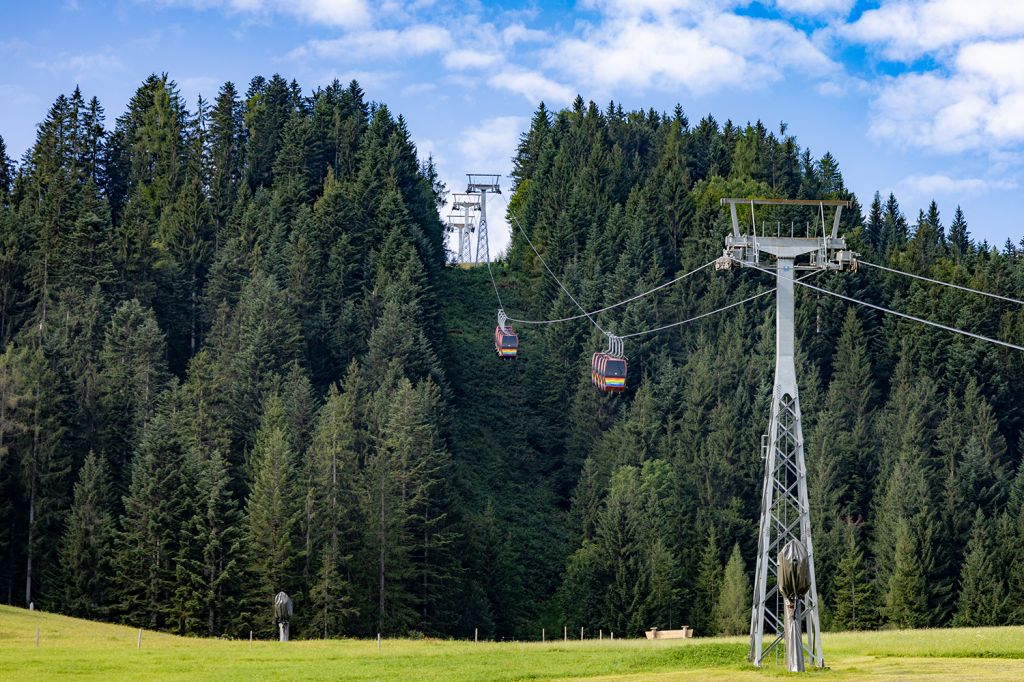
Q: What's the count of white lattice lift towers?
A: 4